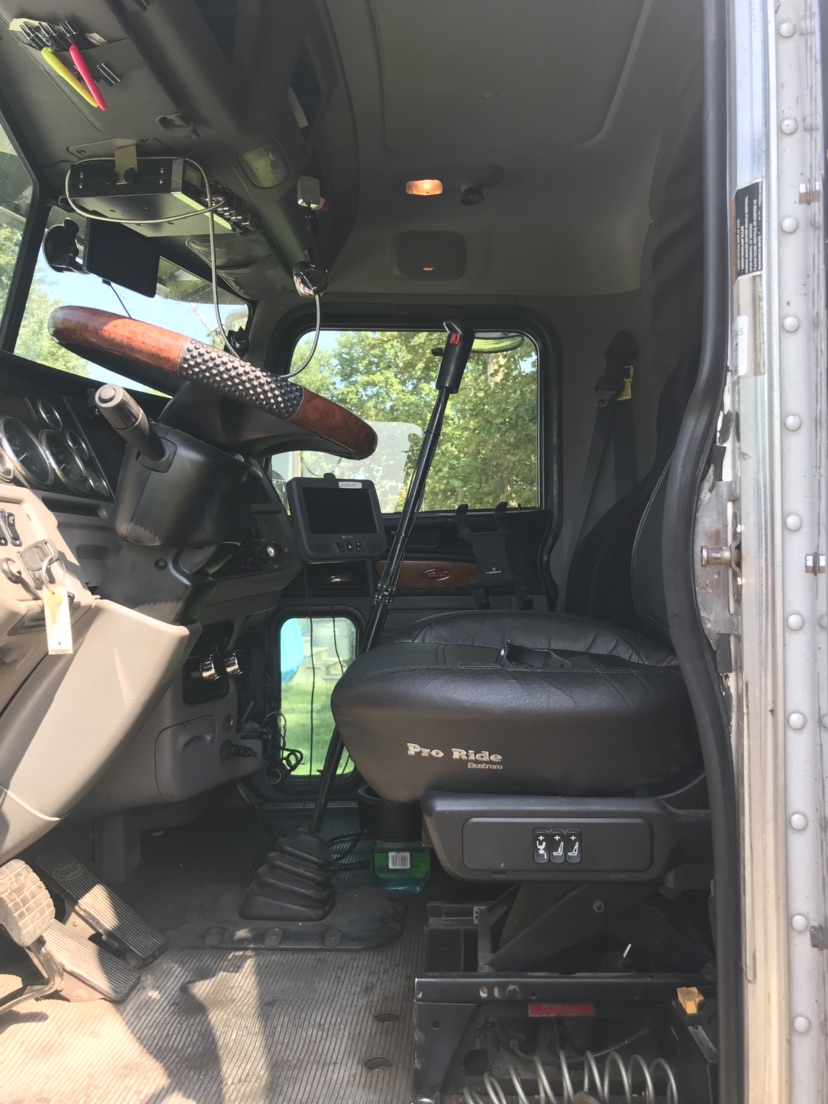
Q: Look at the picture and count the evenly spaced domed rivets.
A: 11